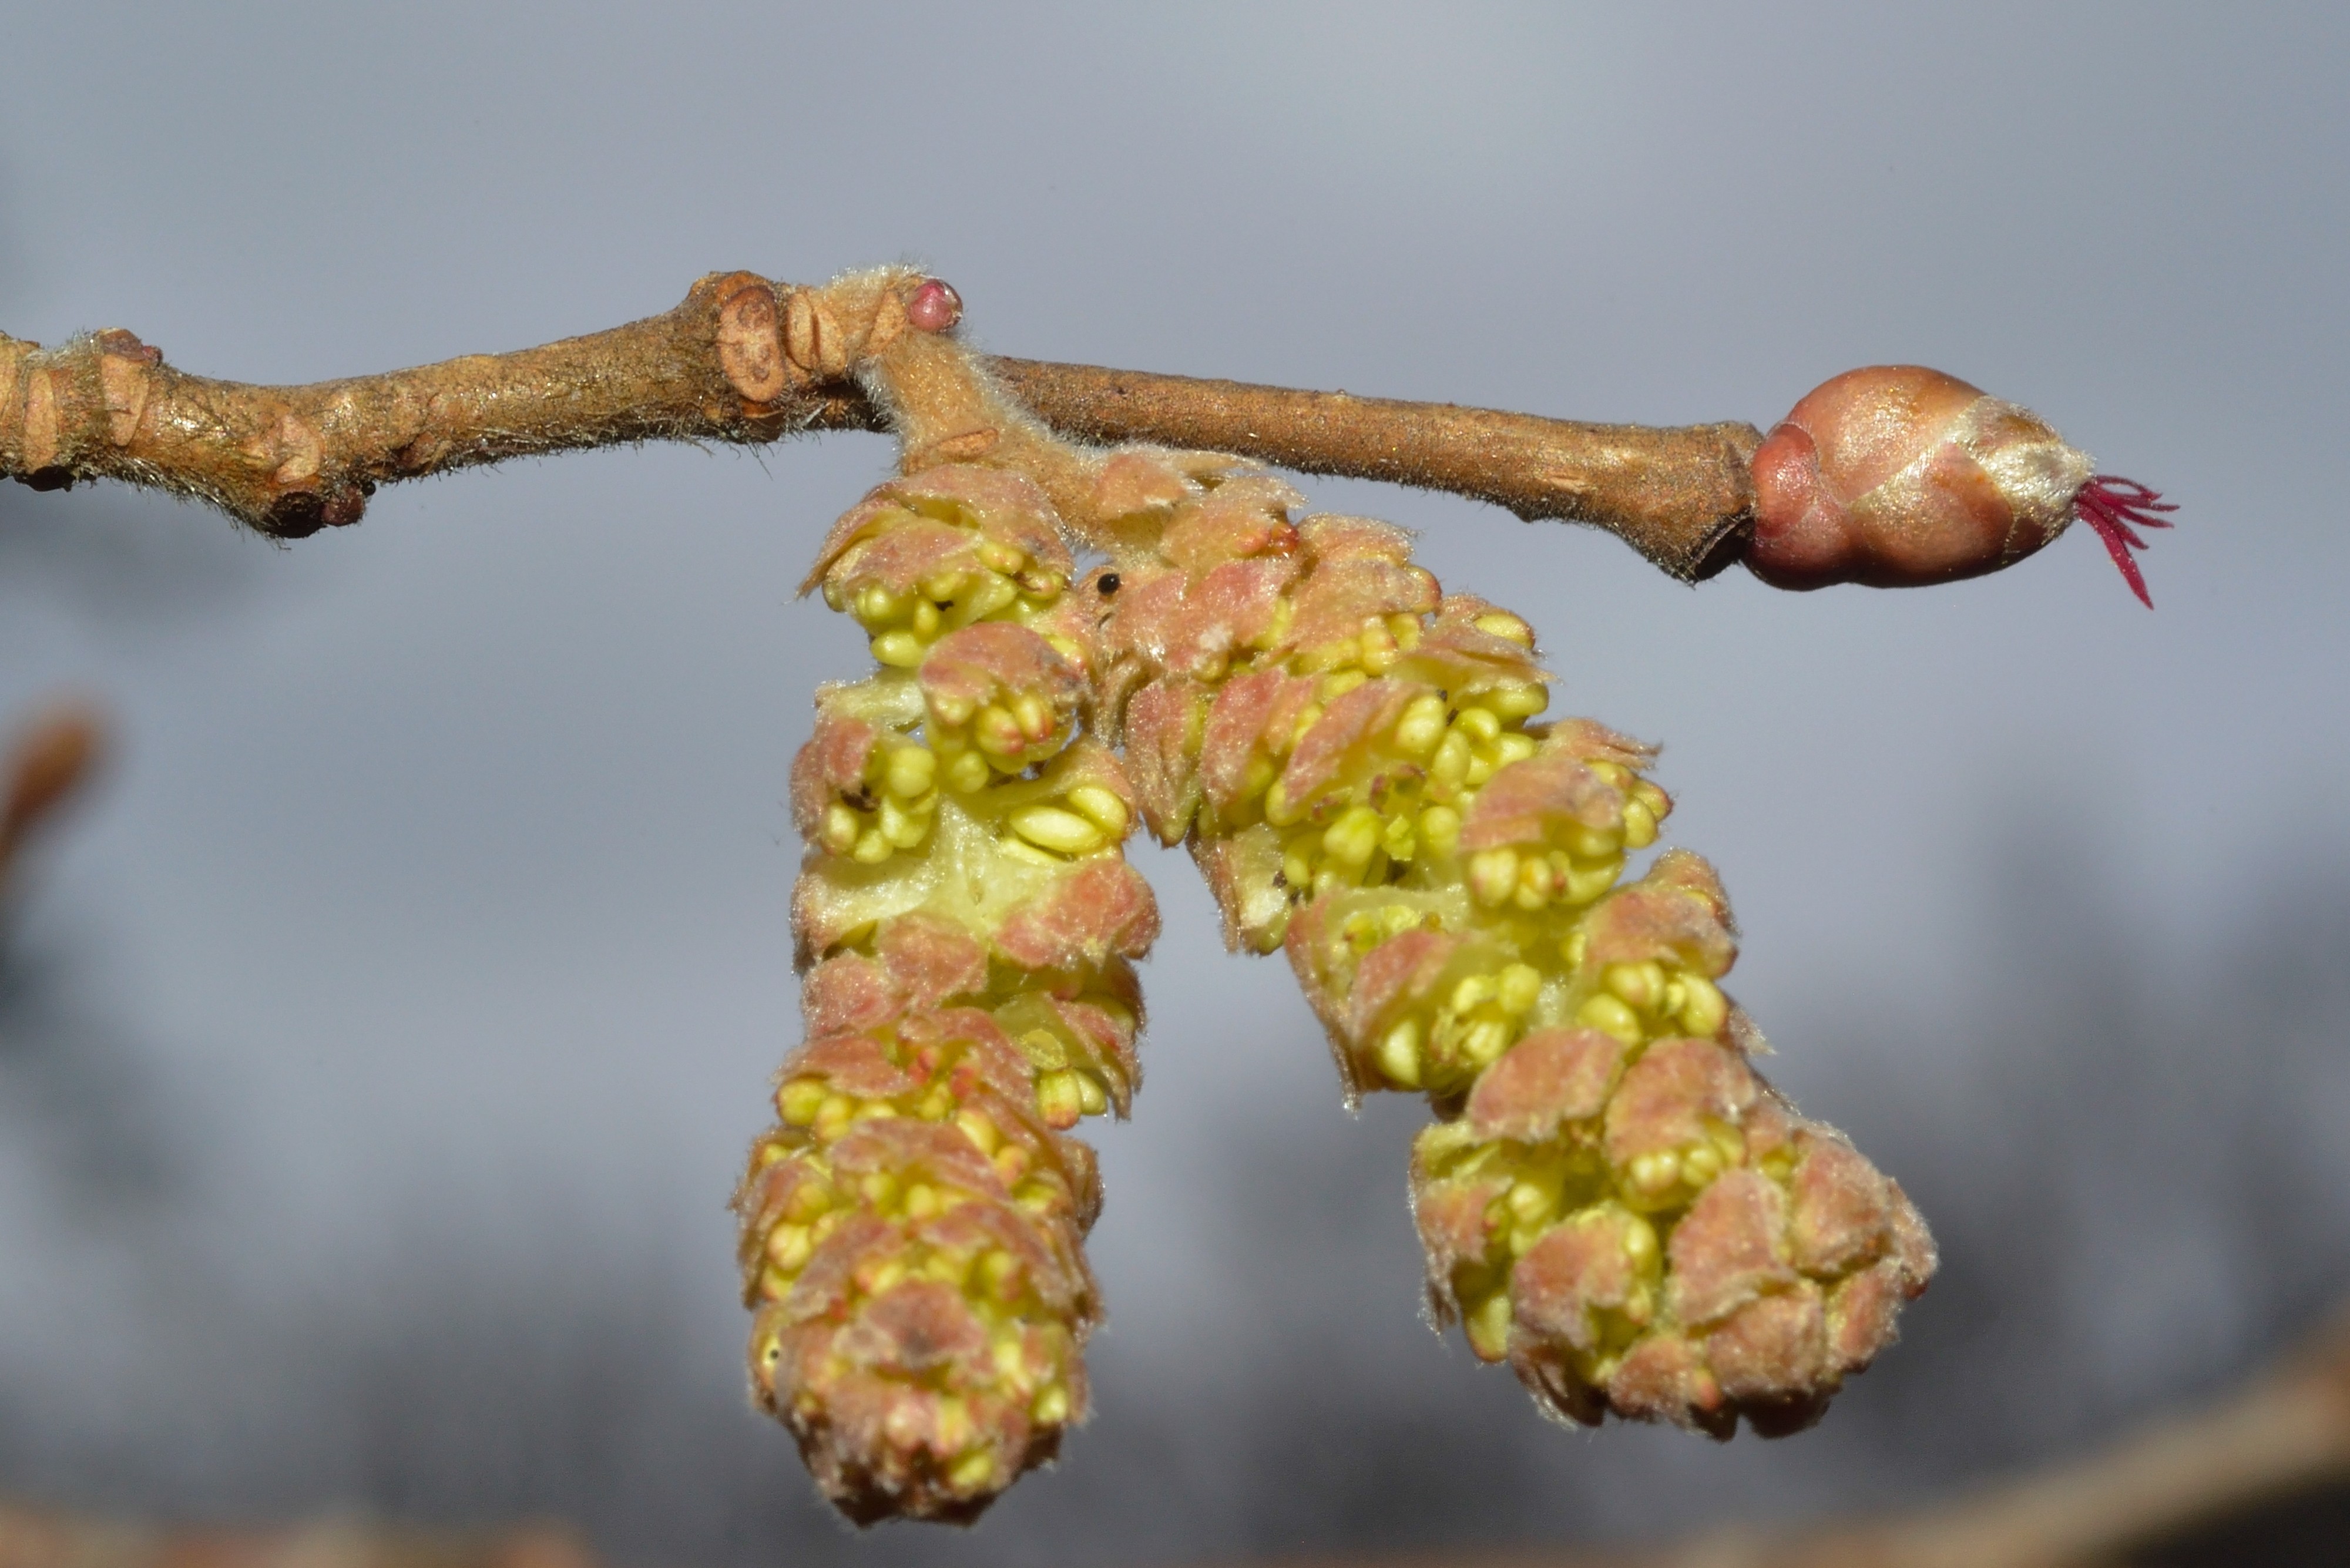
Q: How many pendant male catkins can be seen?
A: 2